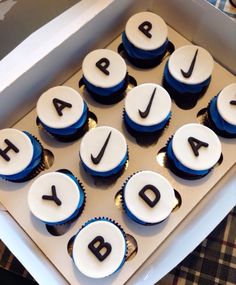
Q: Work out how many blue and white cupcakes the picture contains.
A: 12